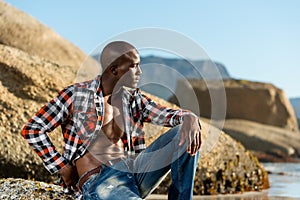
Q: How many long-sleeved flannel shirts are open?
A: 1